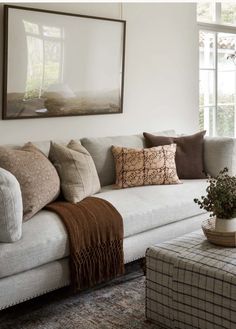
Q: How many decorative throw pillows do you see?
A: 4